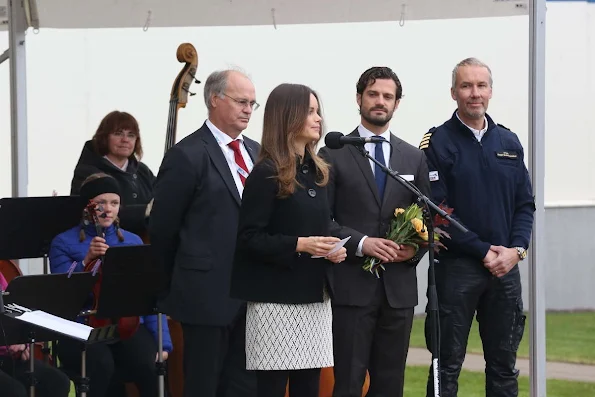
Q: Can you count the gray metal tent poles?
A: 2